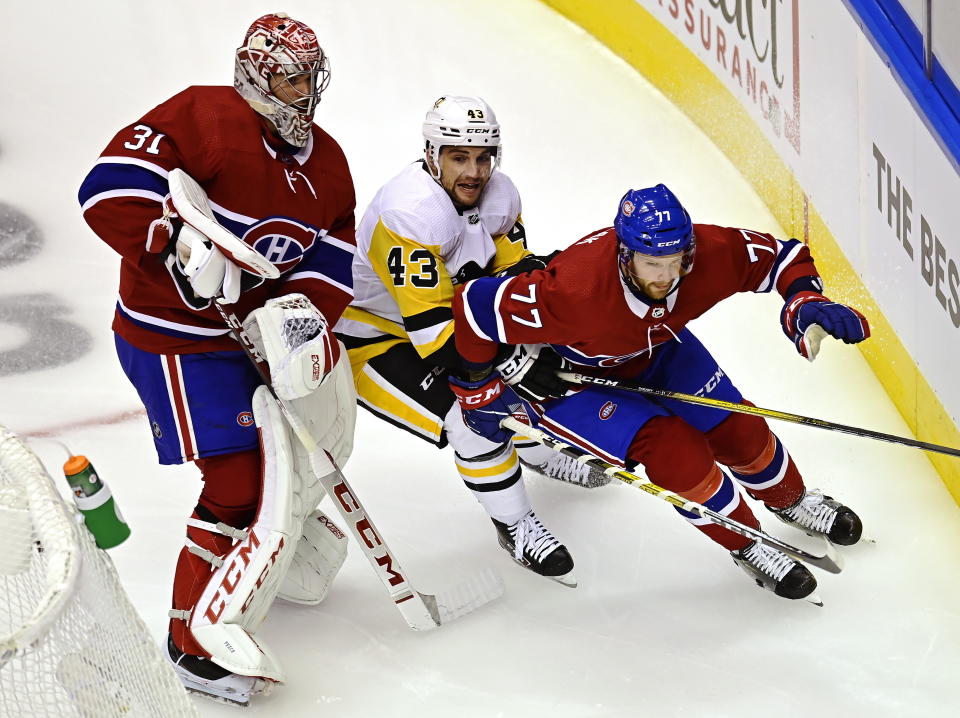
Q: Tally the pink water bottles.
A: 0